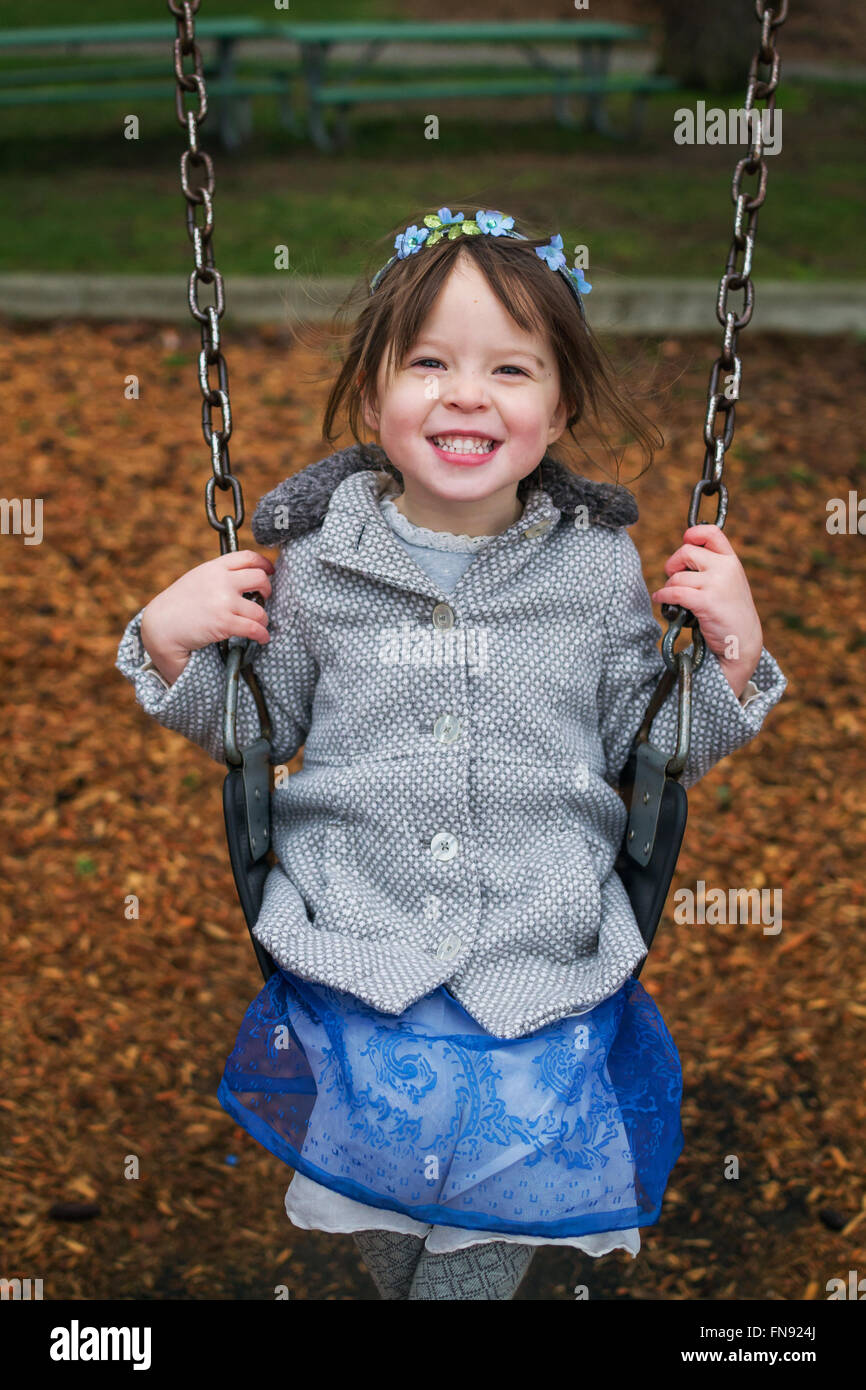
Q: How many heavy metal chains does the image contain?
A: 2